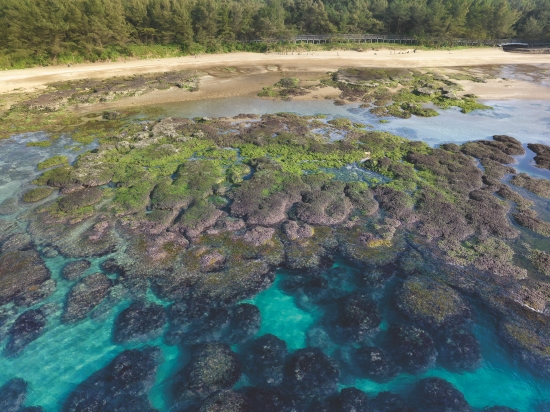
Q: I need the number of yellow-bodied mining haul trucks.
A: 0